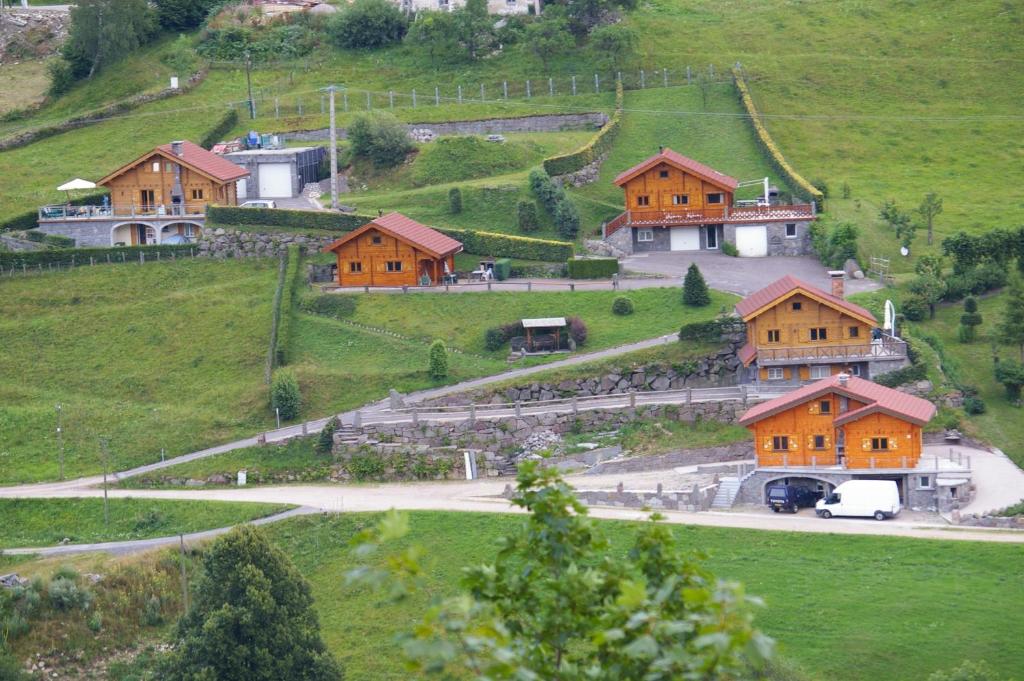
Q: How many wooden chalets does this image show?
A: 5